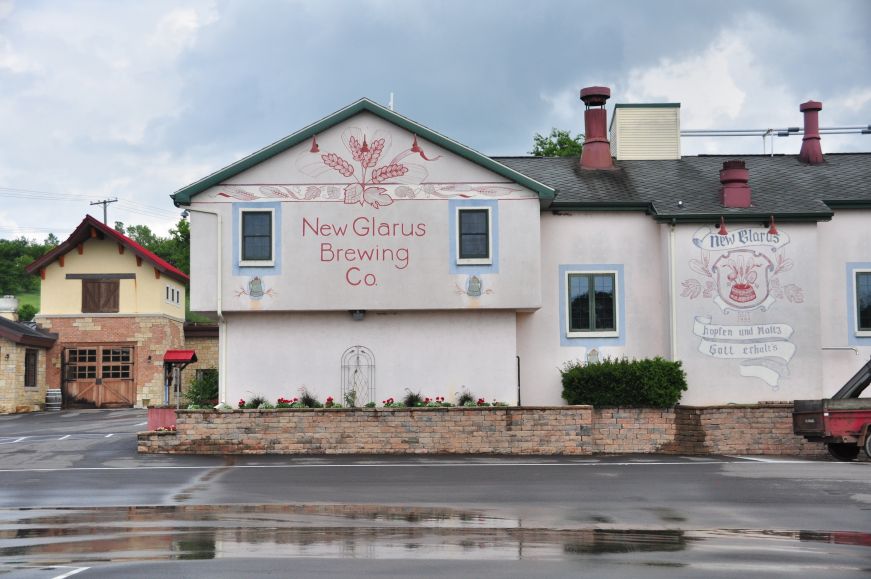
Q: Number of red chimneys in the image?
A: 3